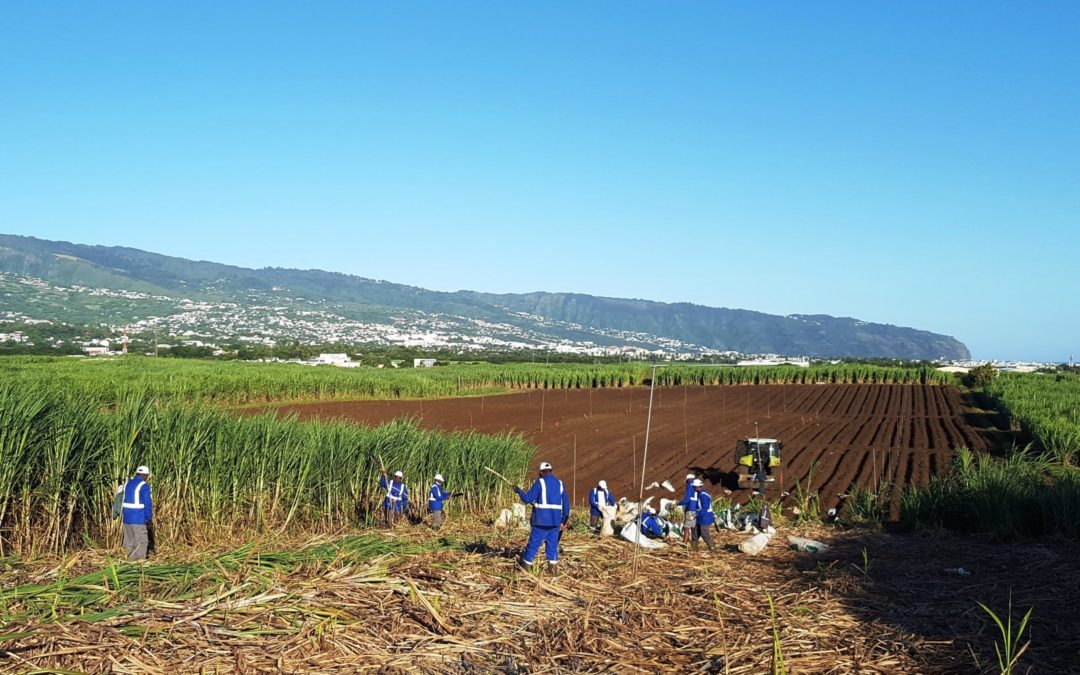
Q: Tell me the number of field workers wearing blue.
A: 8